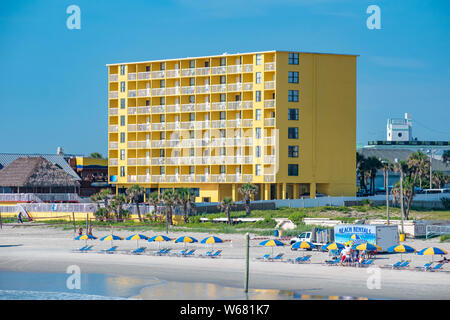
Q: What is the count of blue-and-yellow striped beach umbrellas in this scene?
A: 12